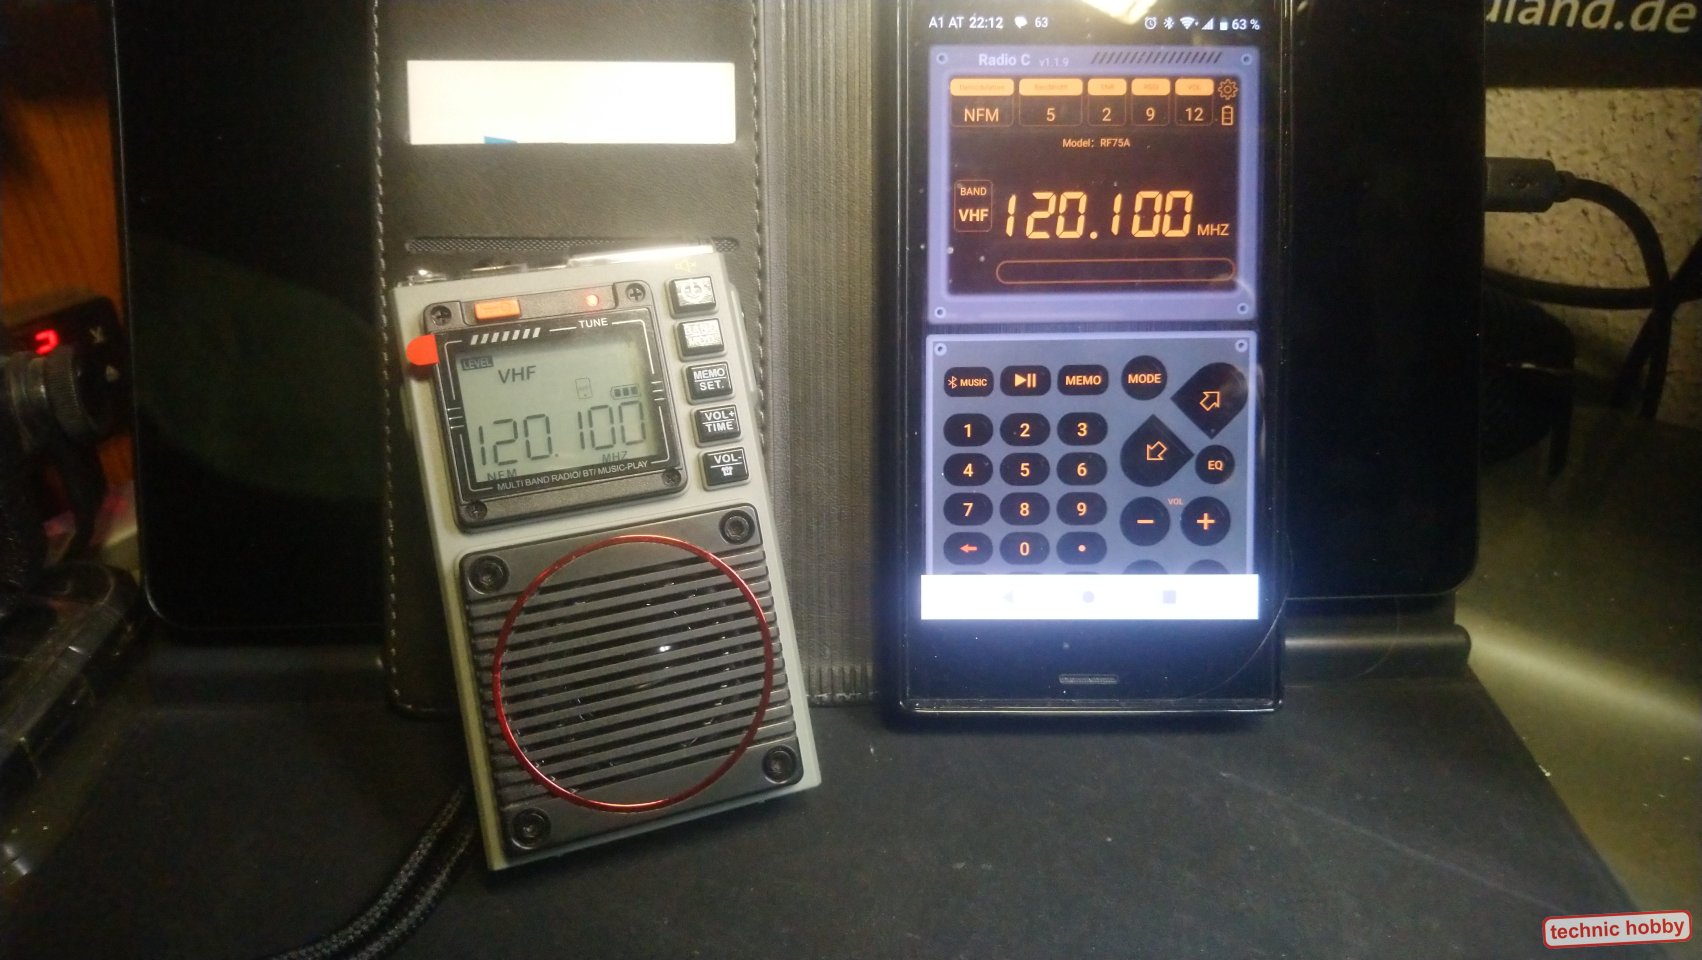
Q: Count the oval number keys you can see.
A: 10